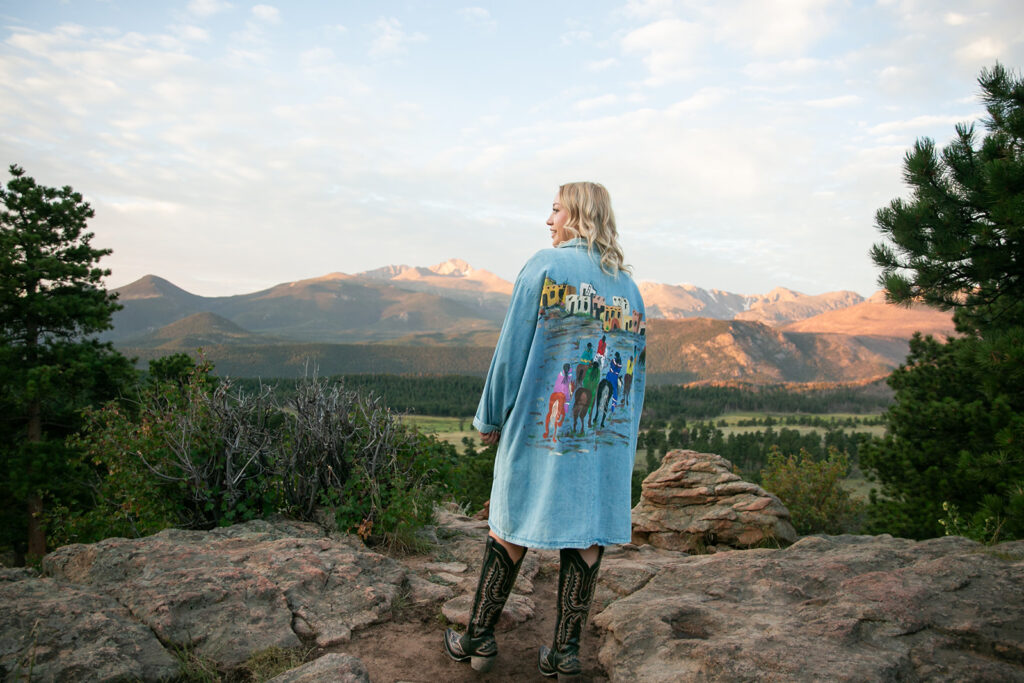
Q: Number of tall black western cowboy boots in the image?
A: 2